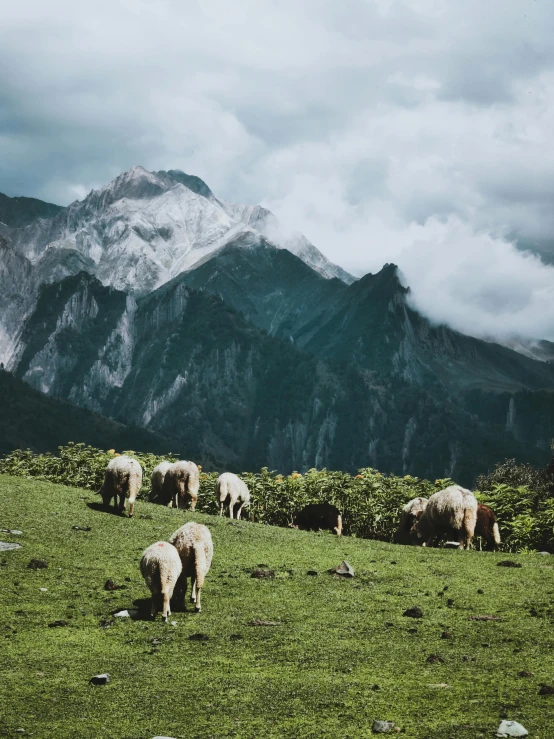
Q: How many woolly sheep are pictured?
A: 10